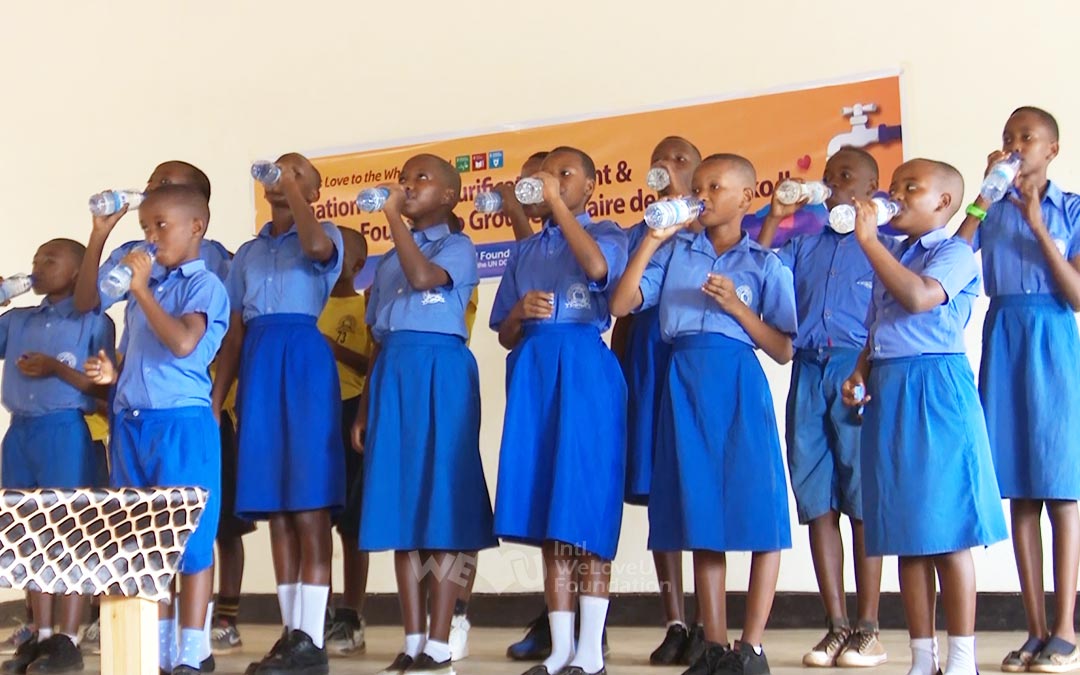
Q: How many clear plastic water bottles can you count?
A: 12